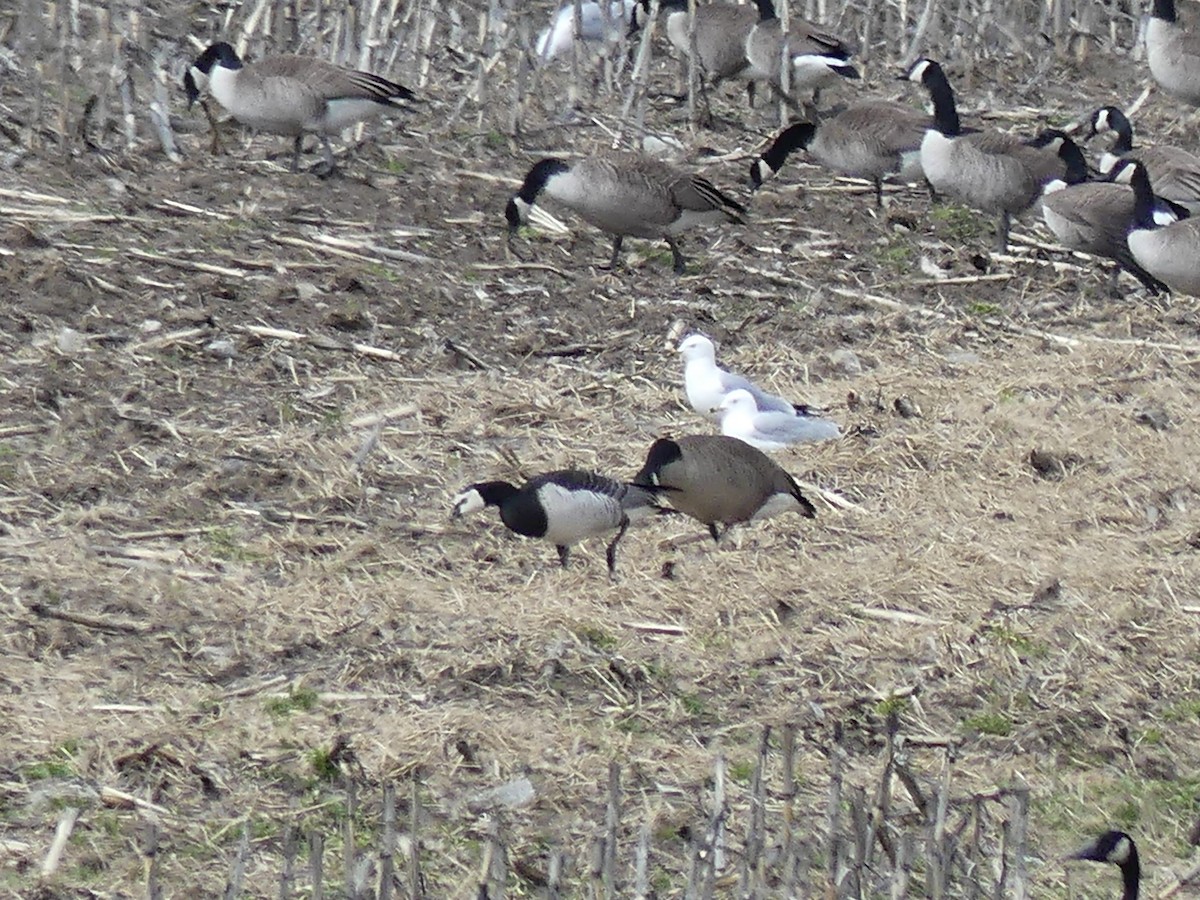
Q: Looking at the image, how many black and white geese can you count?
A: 1